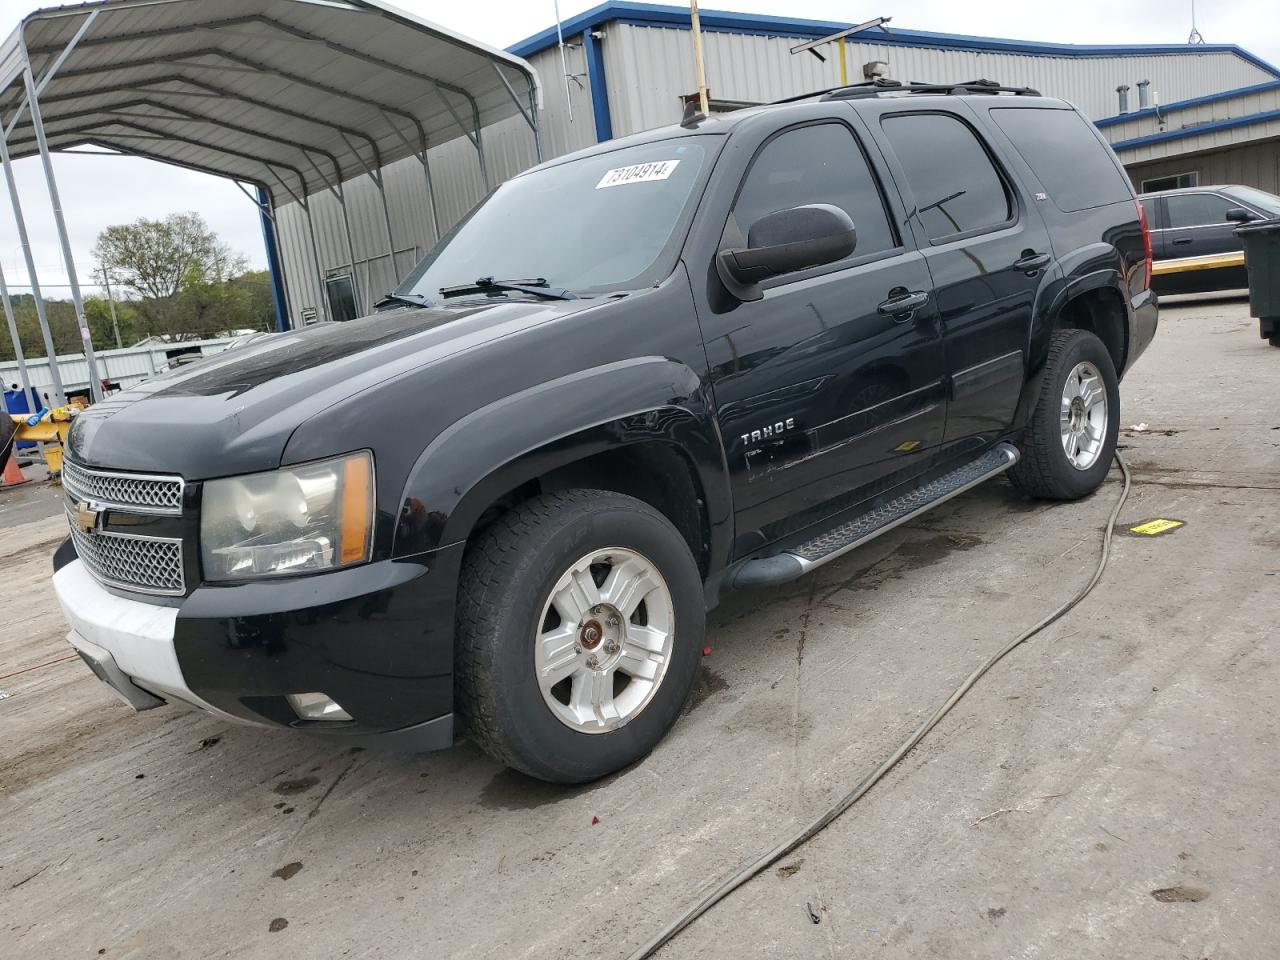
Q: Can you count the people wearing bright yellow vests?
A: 0